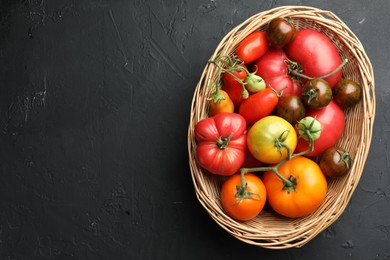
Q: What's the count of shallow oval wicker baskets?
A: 1